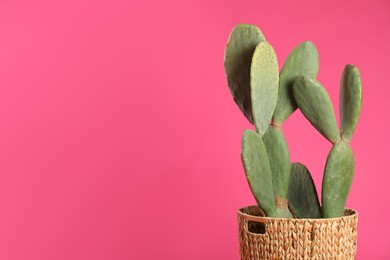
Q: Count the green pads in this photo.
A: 9